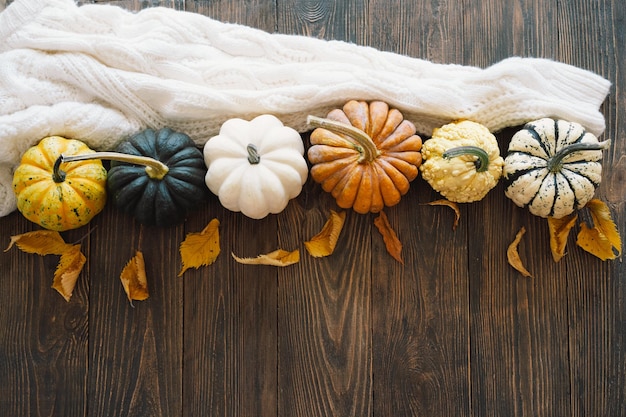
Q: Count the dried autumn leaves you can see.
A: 11